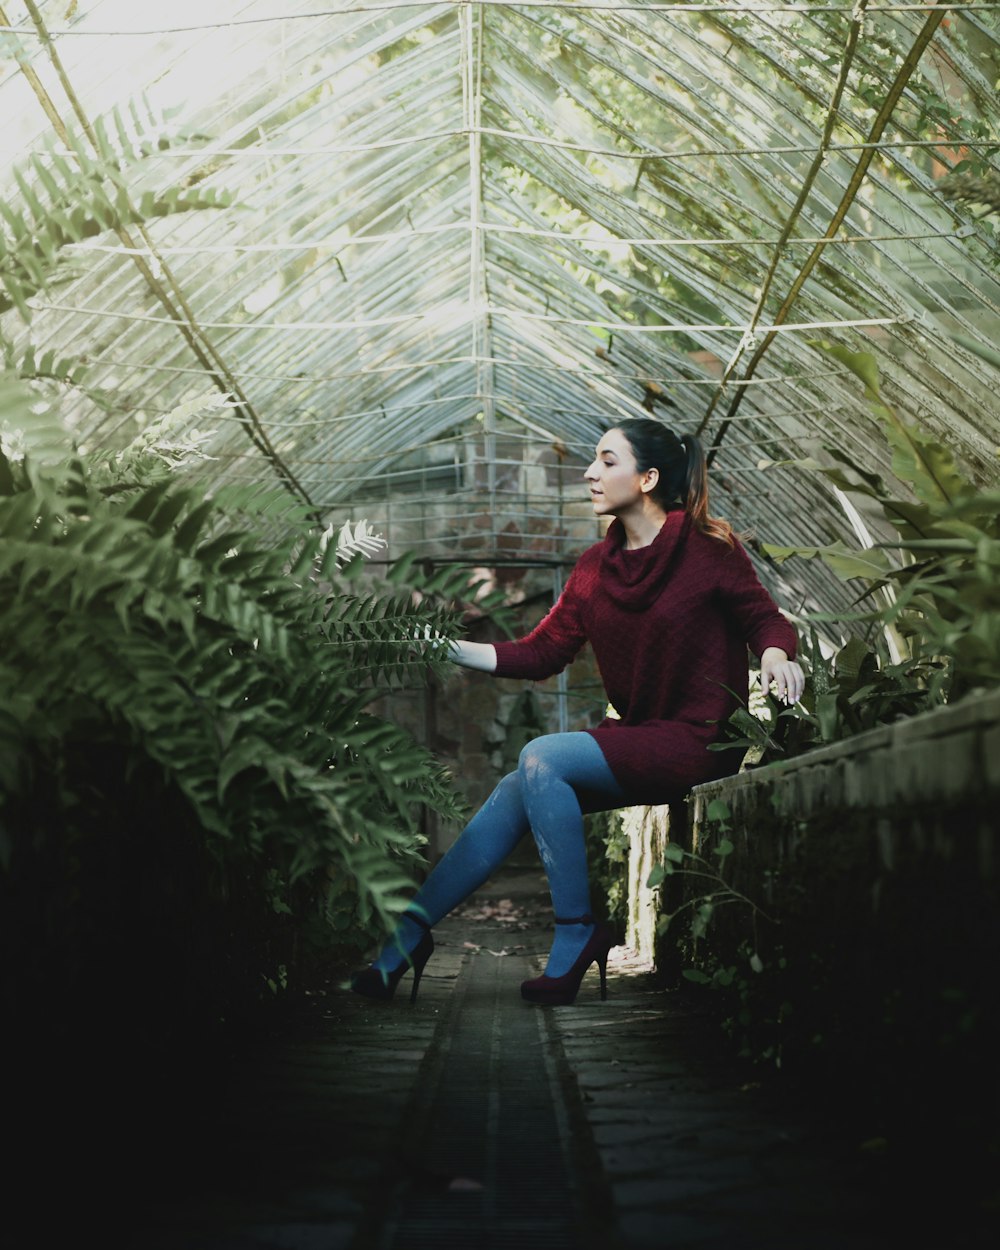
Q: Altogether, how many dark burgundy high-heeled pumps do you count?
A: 2